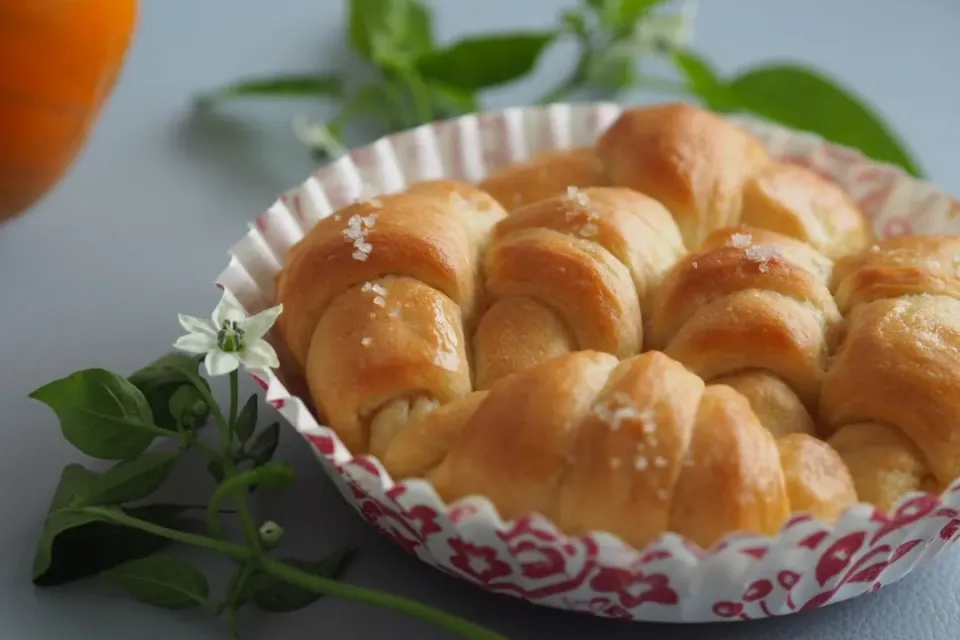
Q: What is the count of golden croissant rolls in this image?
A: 6